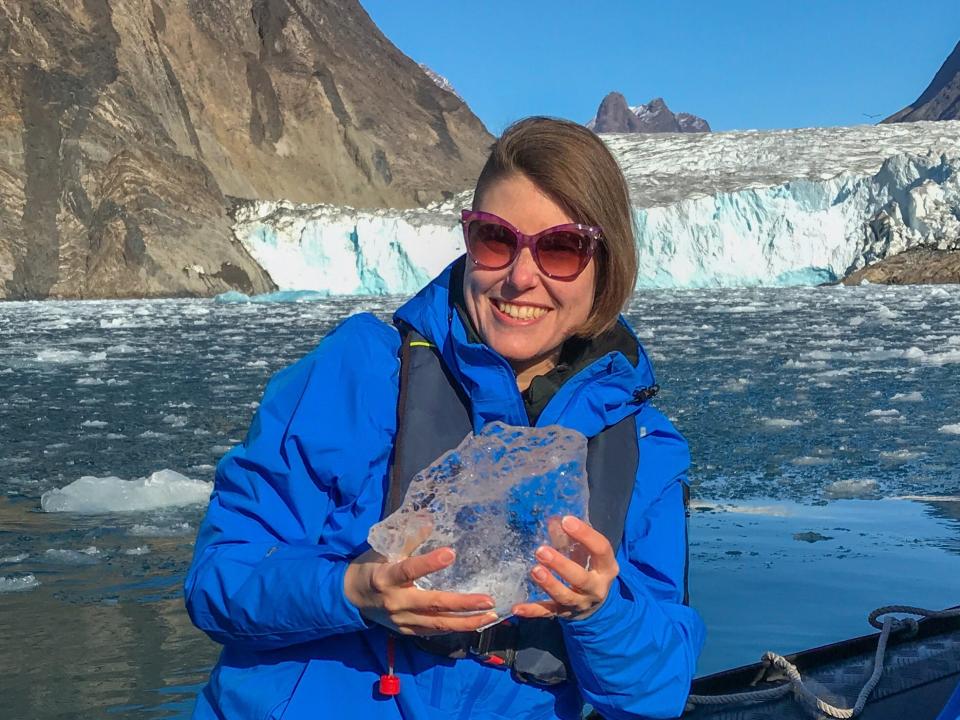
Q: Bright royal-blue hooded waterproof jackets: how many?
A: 1